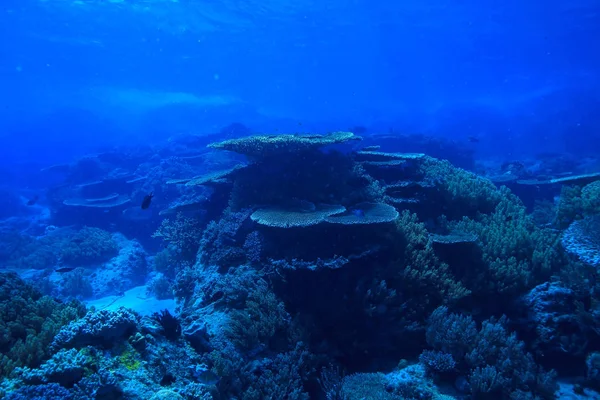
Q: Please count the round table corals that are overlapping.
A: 2